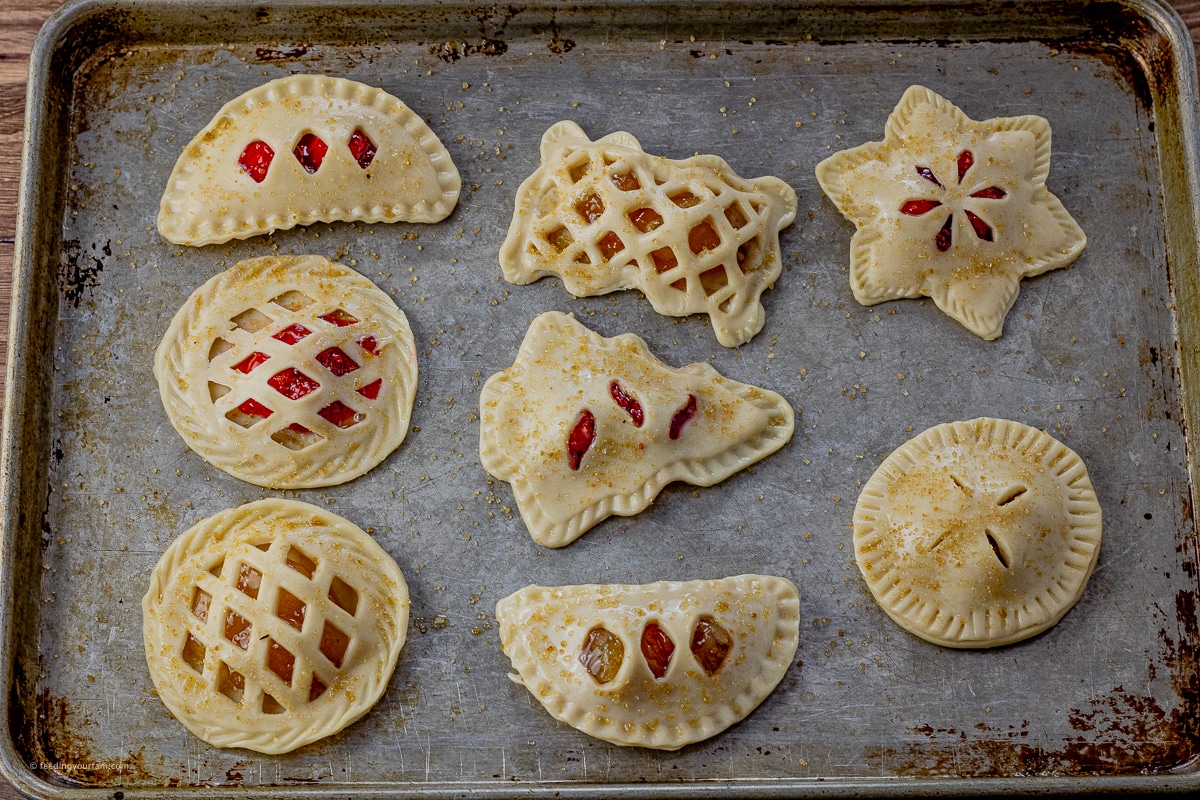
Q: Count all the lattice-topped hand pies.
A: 3